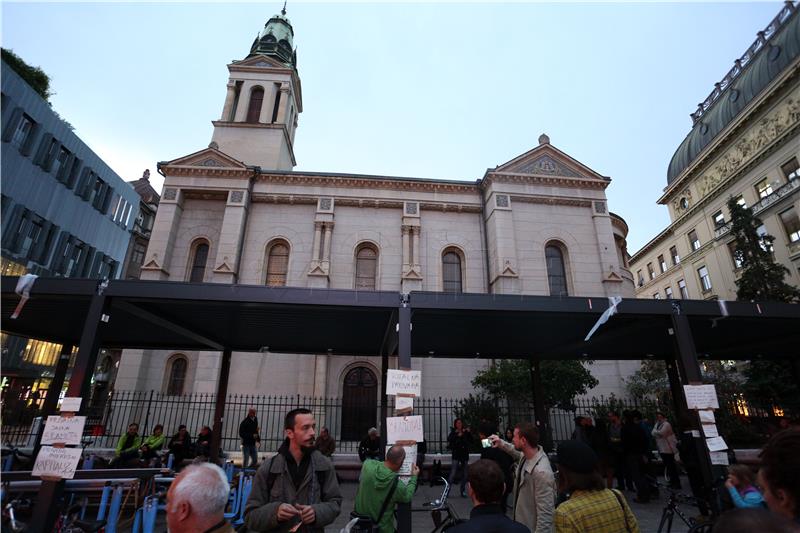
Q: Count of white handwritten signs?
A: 12